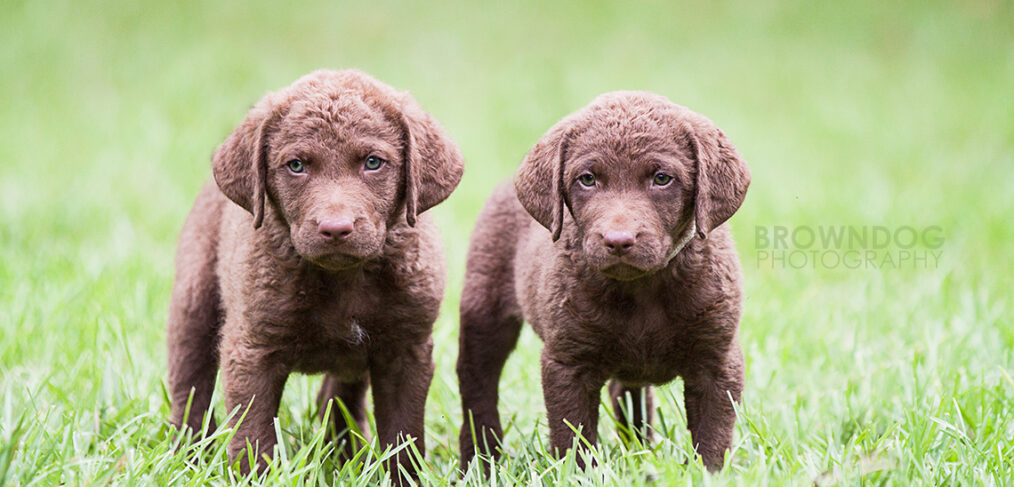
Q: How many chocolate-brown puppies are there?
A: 2